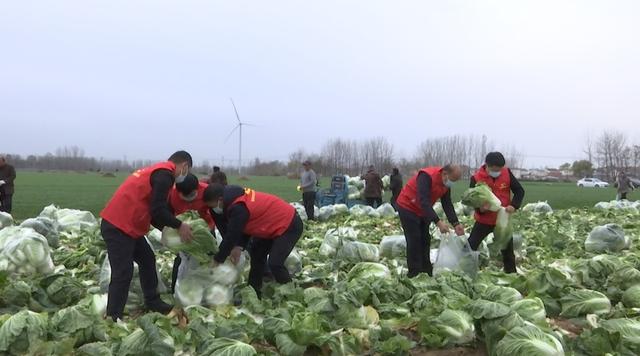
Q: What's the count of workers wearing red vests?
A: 5